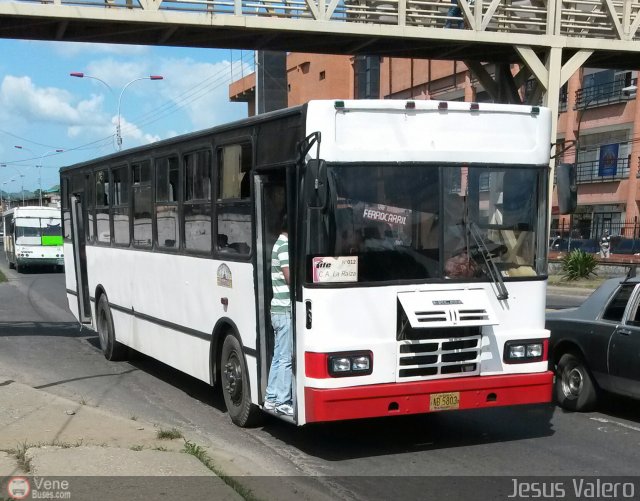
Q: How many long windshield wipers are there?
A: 1